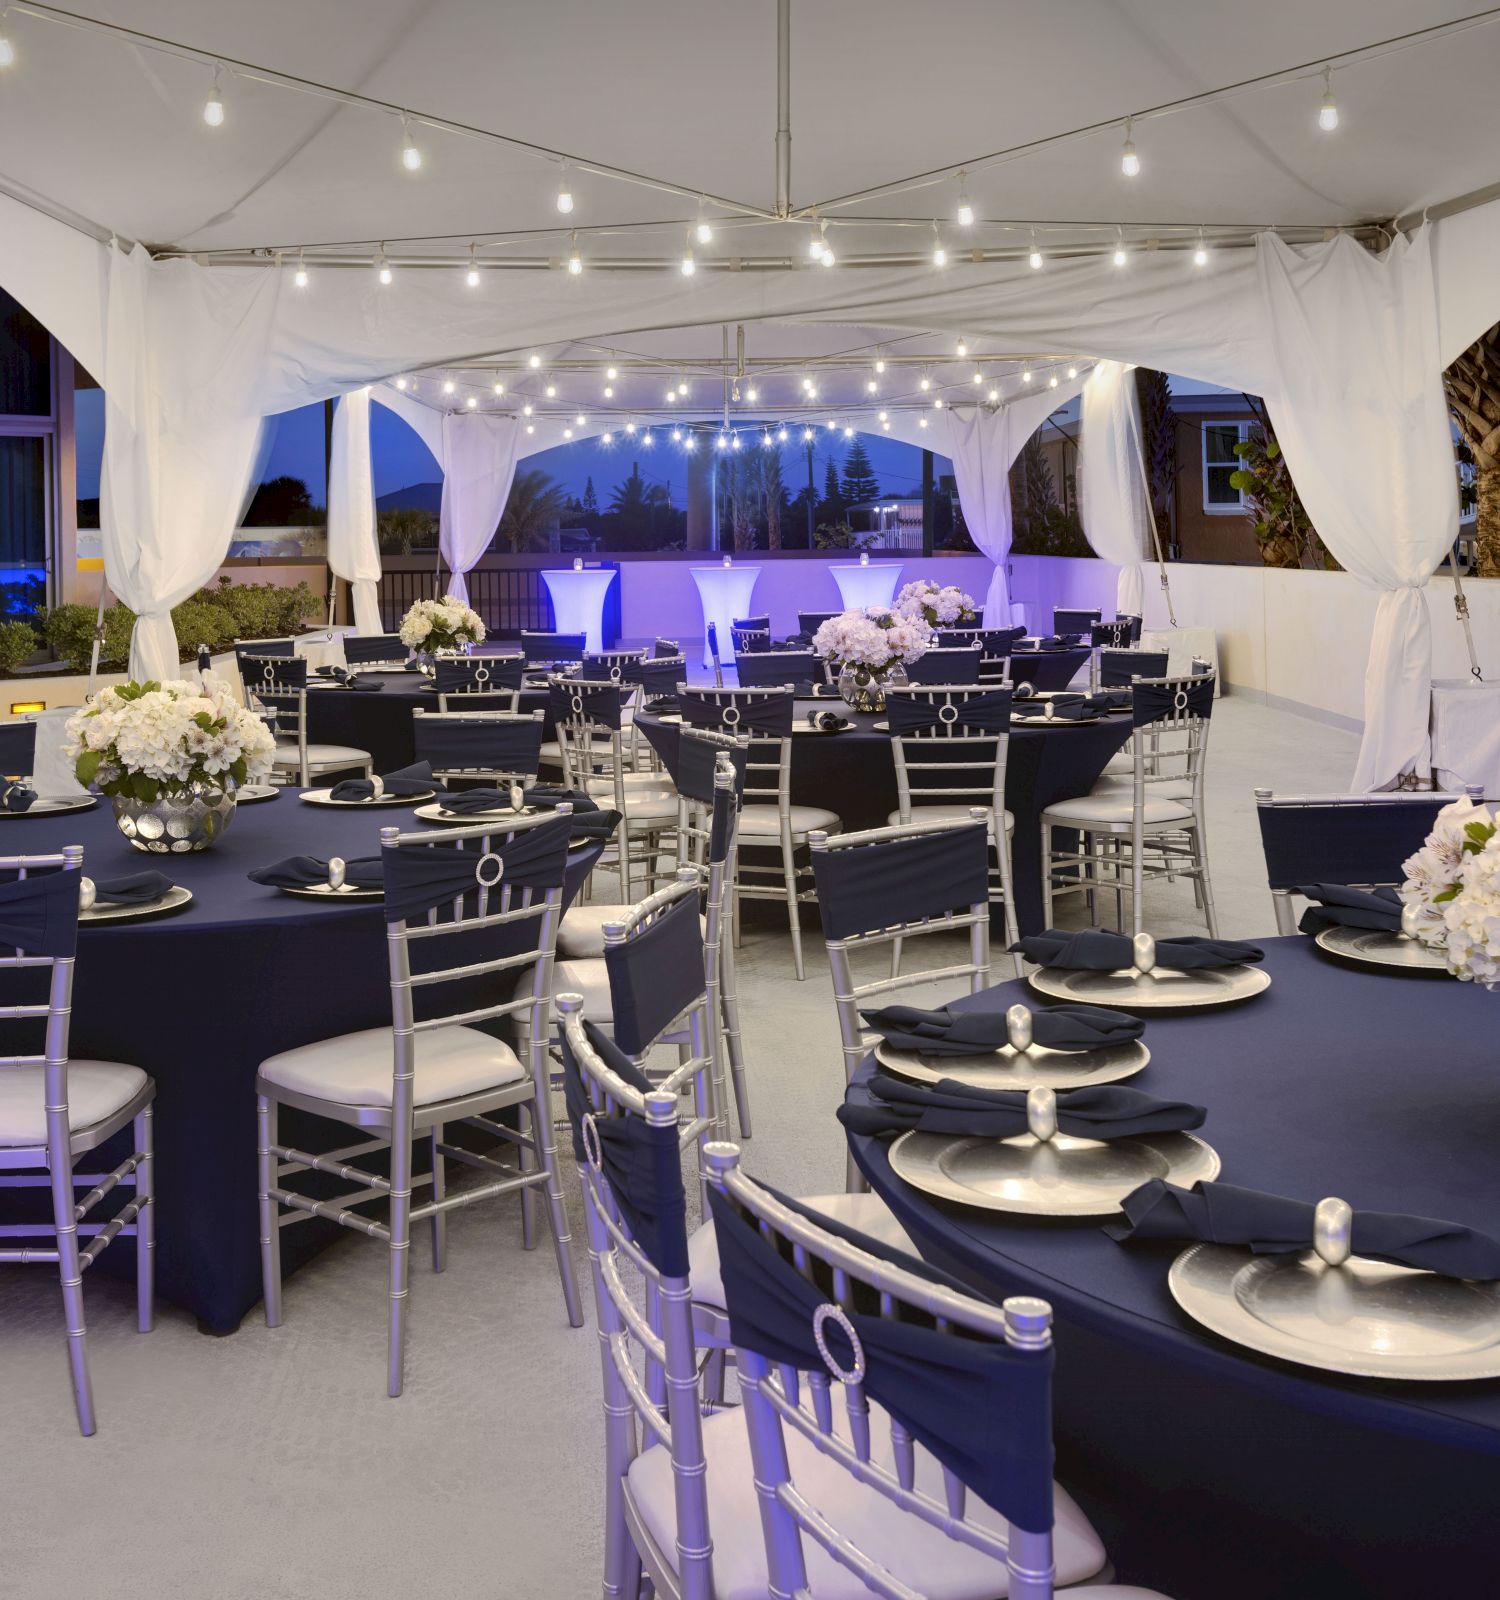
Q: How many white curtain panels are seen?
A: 6